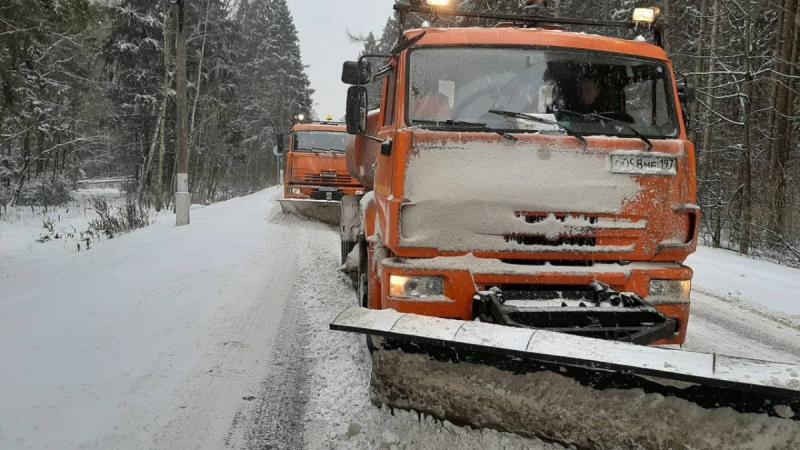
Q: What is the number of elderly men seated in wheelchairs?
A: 0